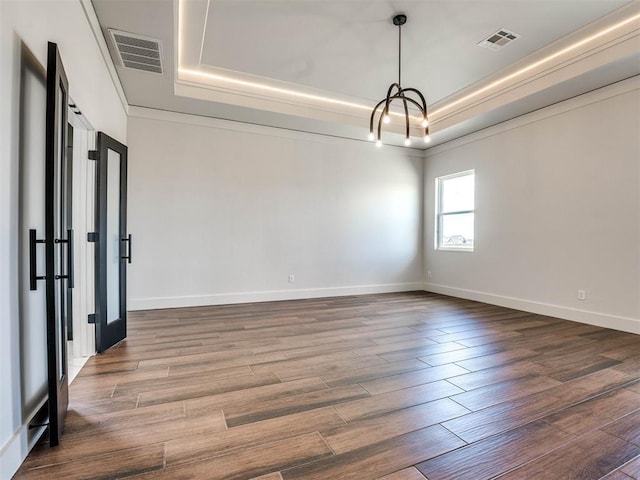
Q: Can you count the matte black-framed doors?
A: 2